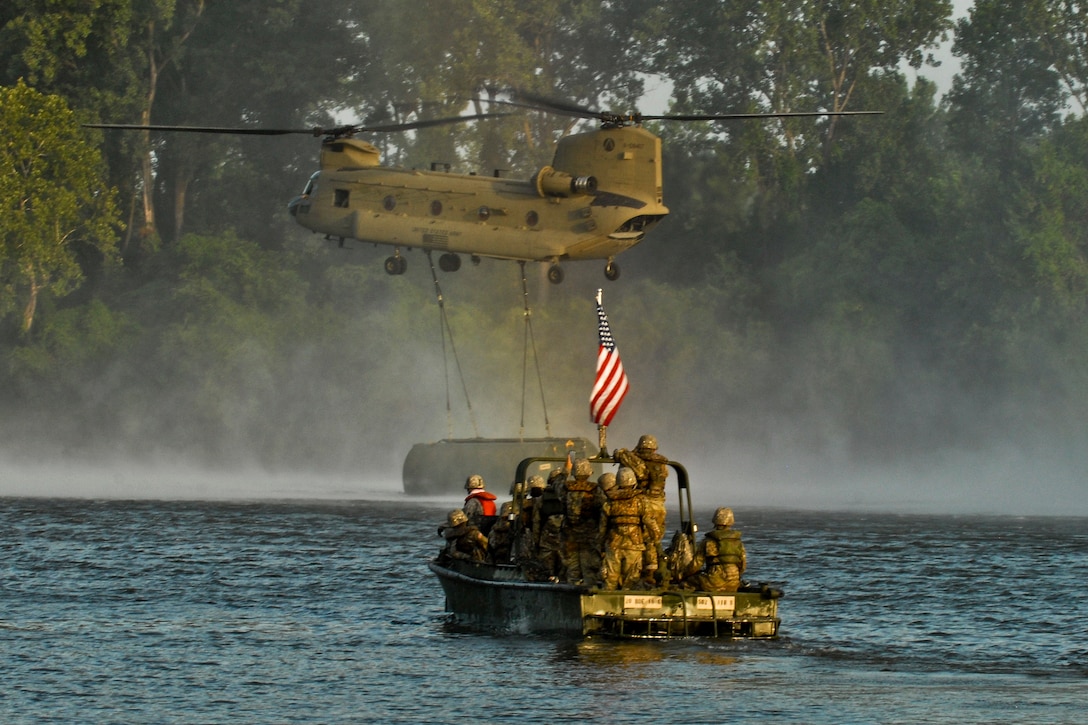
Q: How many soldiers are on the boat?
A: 11